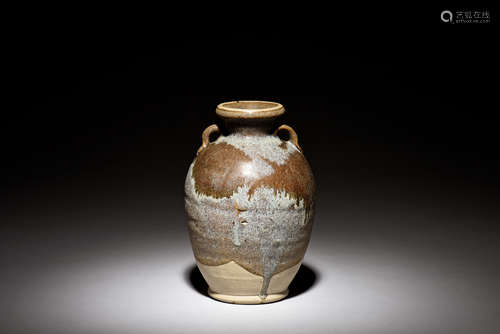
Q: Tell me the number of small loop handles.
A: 2